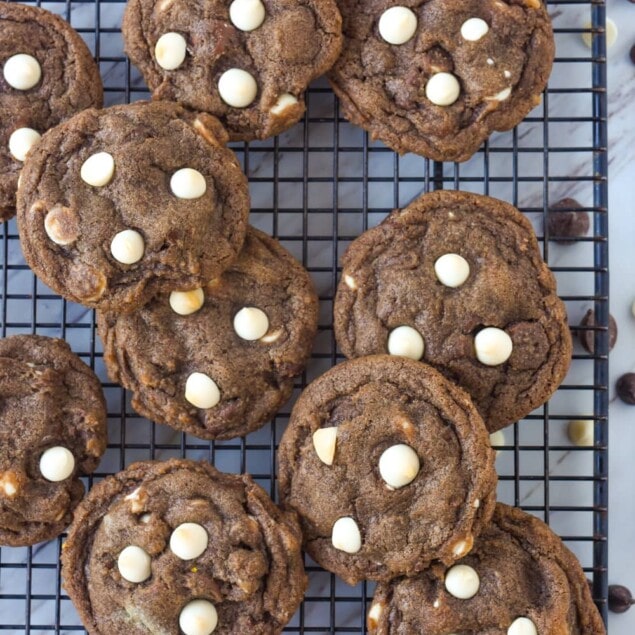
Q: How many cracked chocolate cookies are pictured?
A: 10